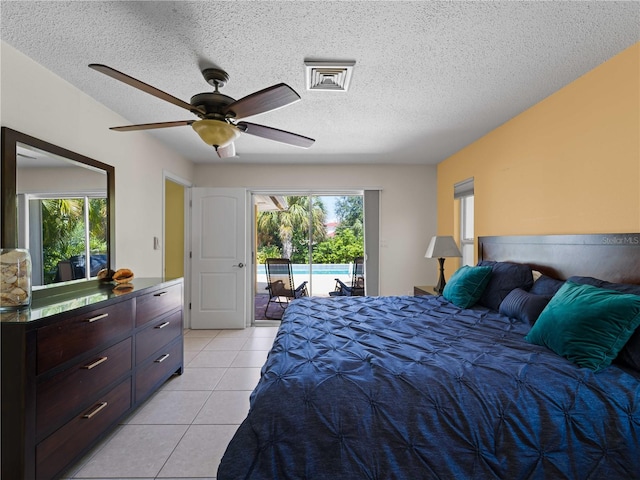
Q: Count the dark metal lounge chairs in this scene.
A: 2